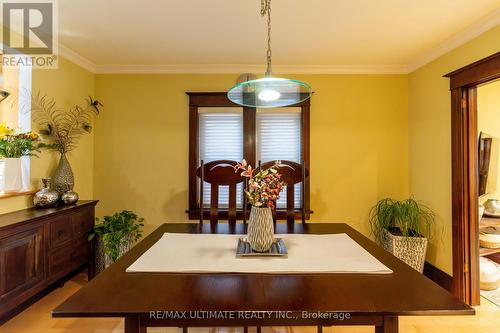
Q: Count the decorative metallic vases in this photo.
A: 3